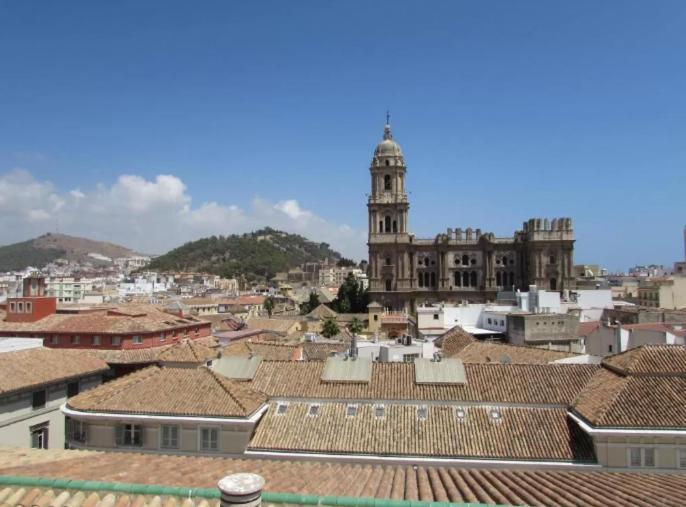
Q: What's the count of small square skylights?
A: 7